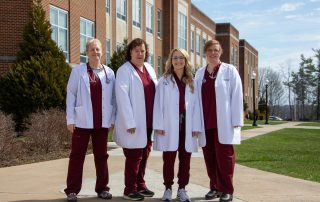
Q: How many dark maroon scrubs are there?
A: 4